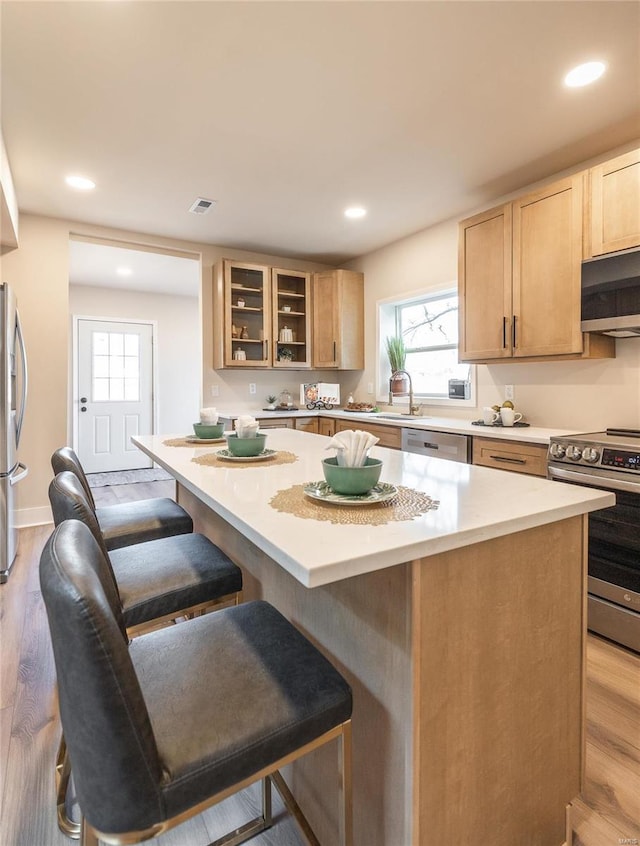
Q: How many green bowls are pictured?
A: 3